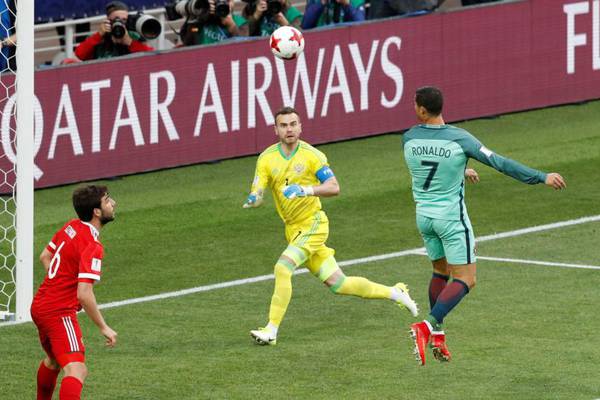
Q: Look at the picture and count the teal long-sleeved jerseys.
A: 1